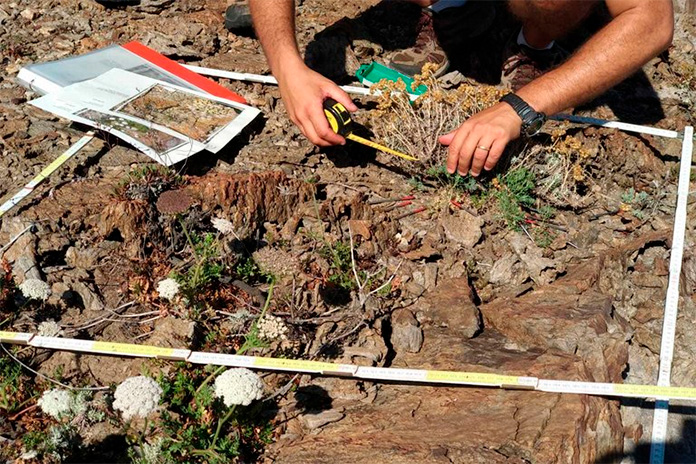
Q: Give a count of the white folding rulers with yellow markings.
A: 2